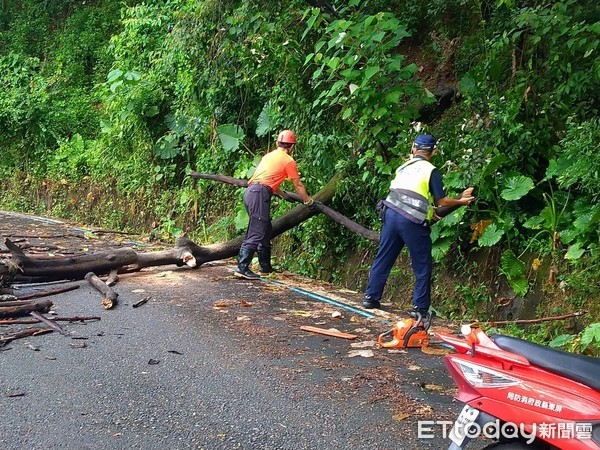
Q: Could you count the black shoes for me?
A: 4